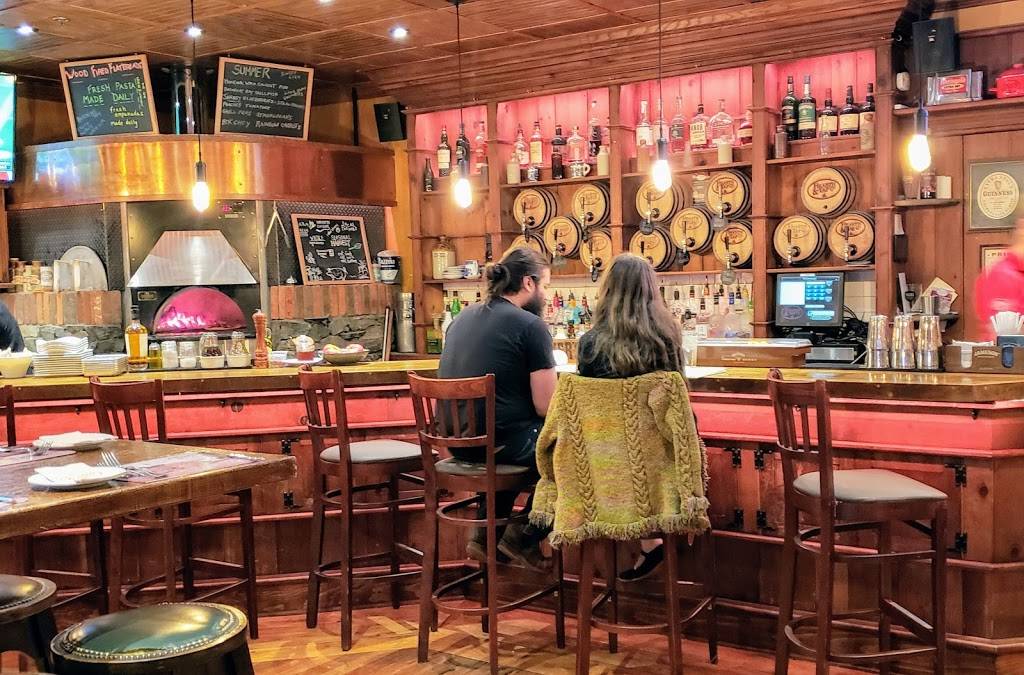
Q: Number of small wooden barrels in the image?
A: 13